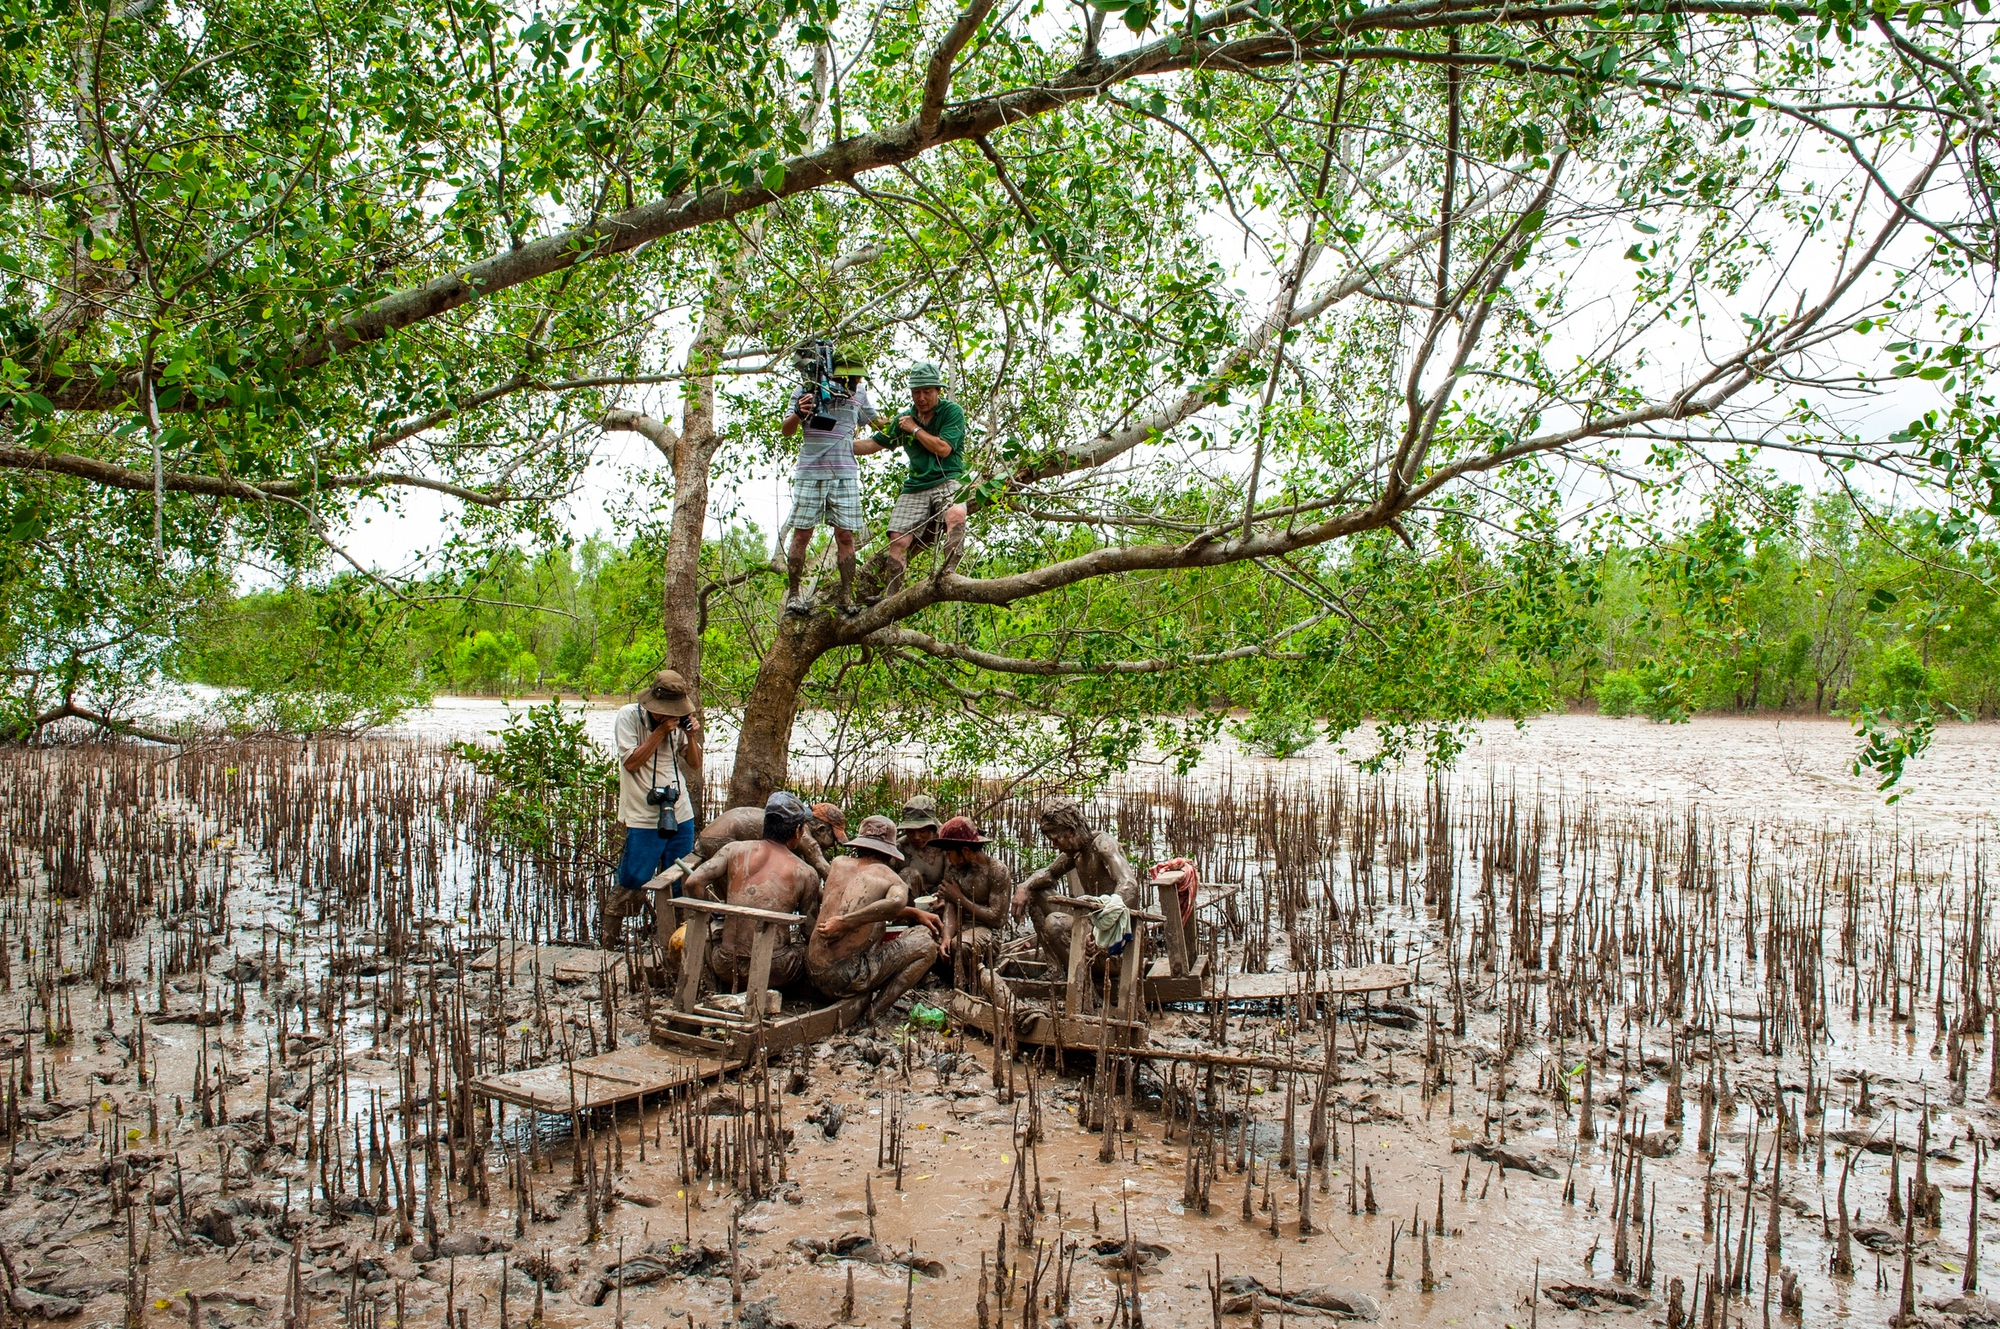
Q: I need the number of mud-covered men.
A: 6